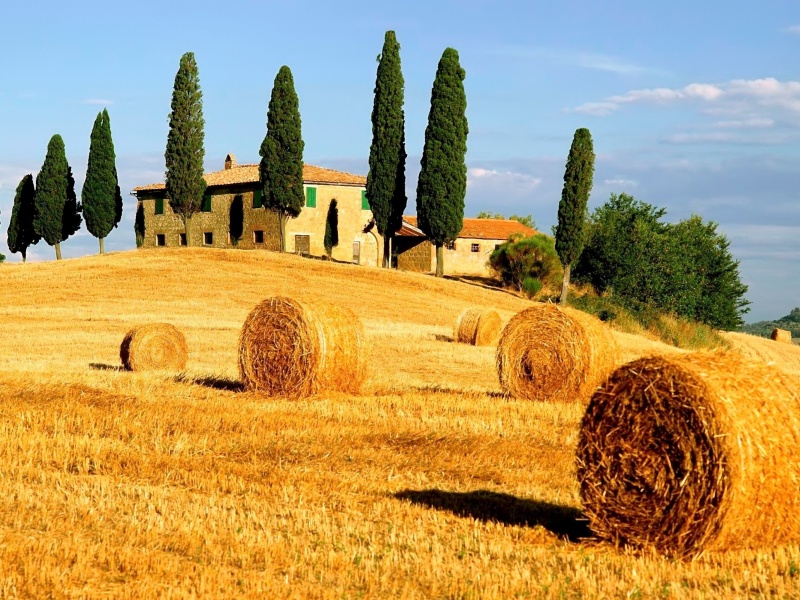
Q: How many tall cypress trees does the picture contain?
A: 8